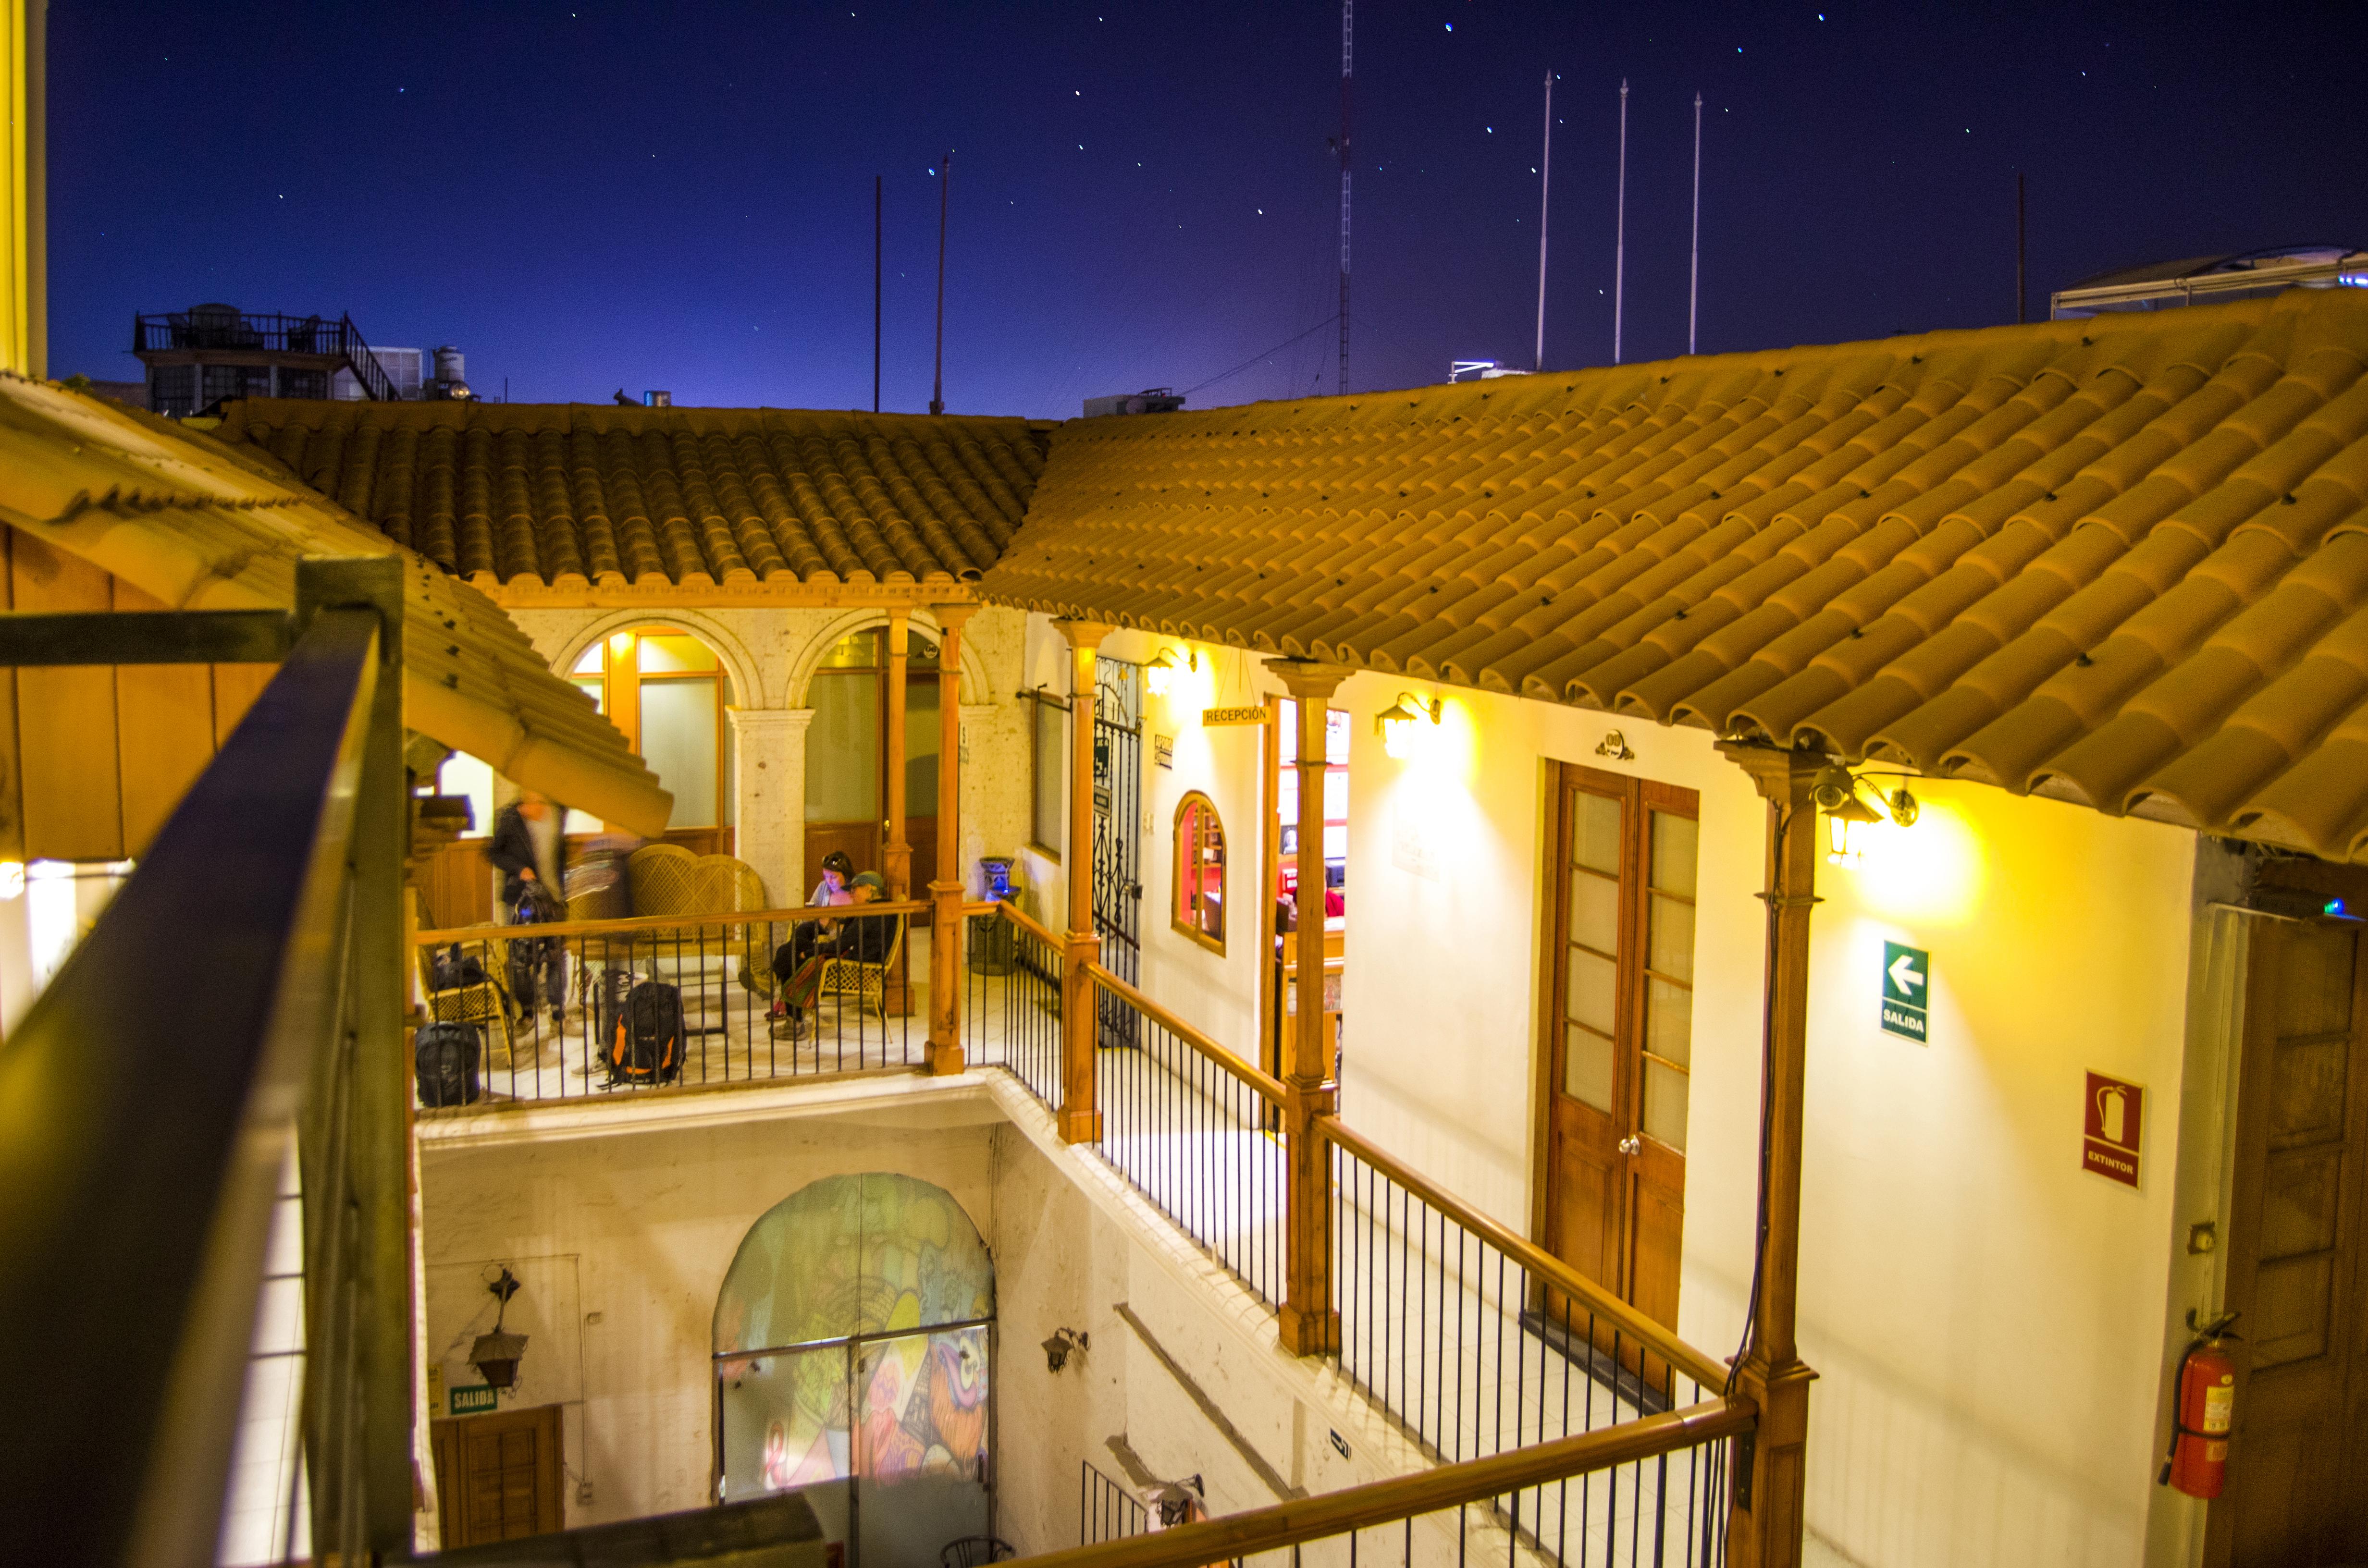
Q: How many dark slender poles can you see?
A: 3